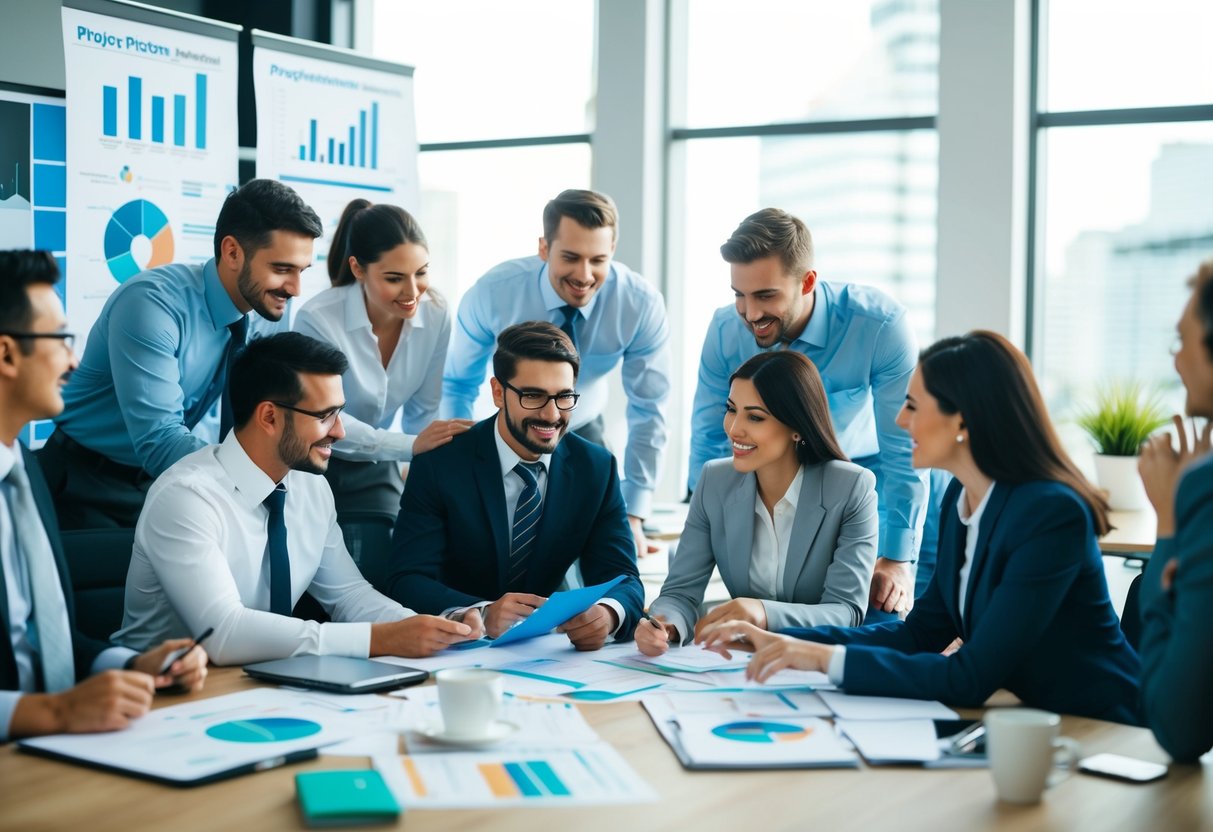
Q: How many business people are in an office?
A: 10